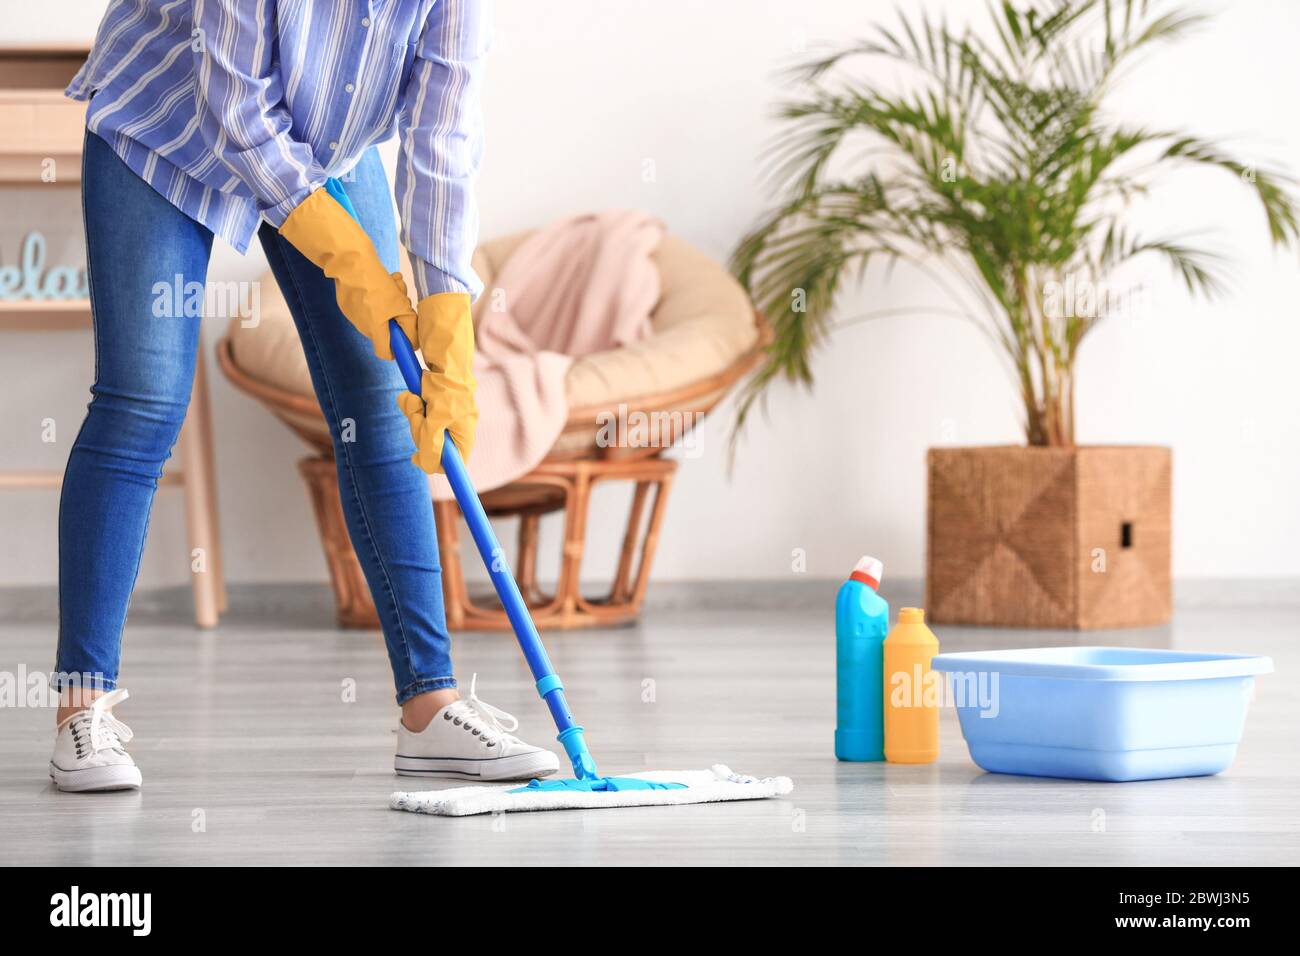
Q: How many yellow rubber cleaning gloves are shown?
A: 2